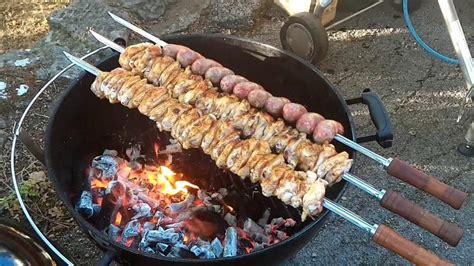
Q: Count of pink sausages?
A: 11